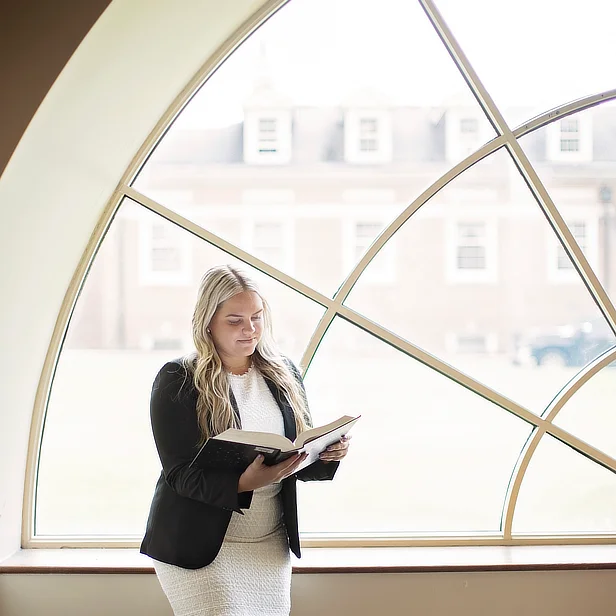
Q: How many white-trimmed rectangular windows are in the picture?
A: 9